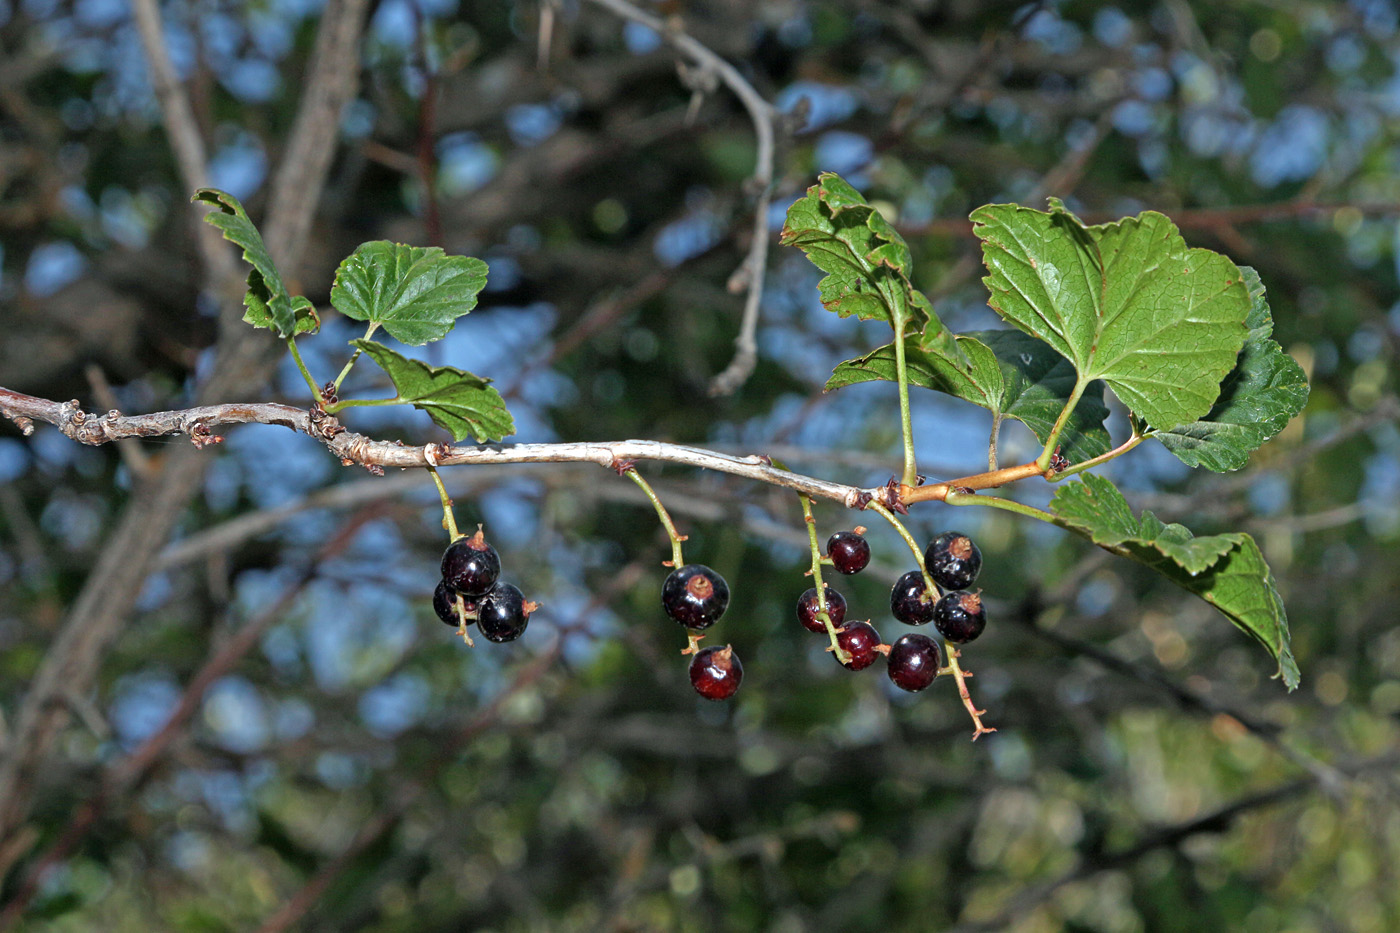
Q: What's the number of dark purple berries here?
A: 12